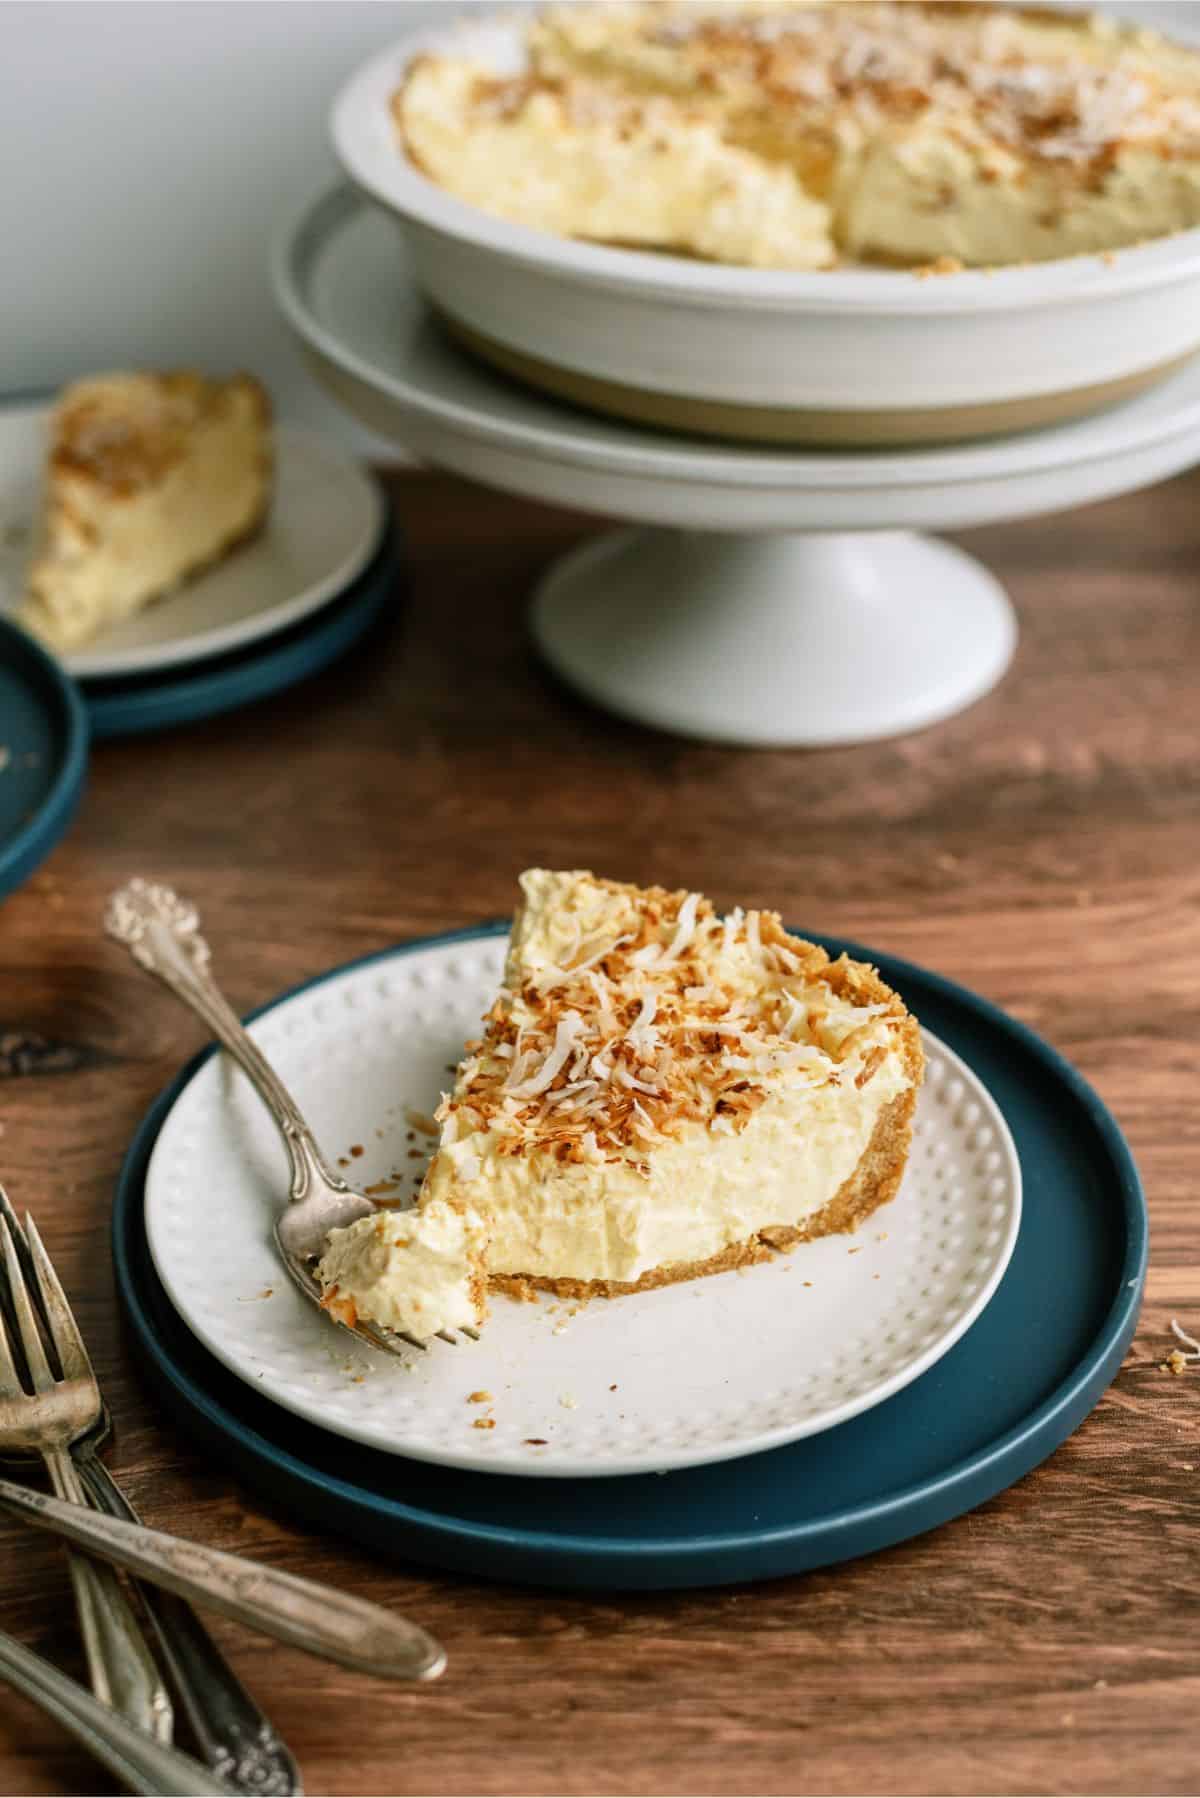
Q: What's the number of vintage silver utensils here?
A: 5